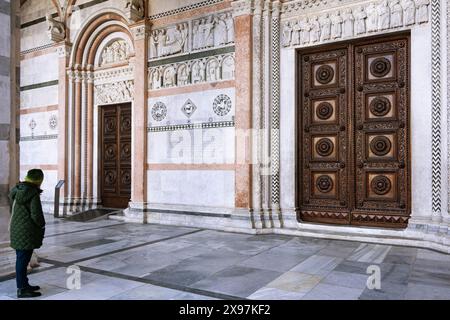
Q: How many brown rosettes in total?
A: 14